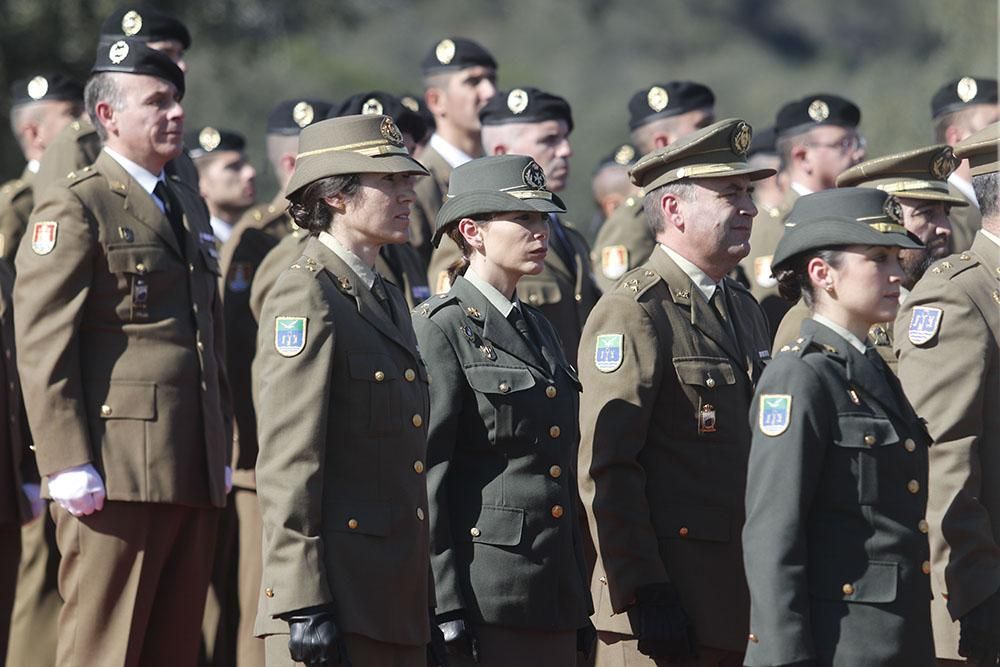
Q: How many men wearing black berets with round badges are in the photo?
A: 13